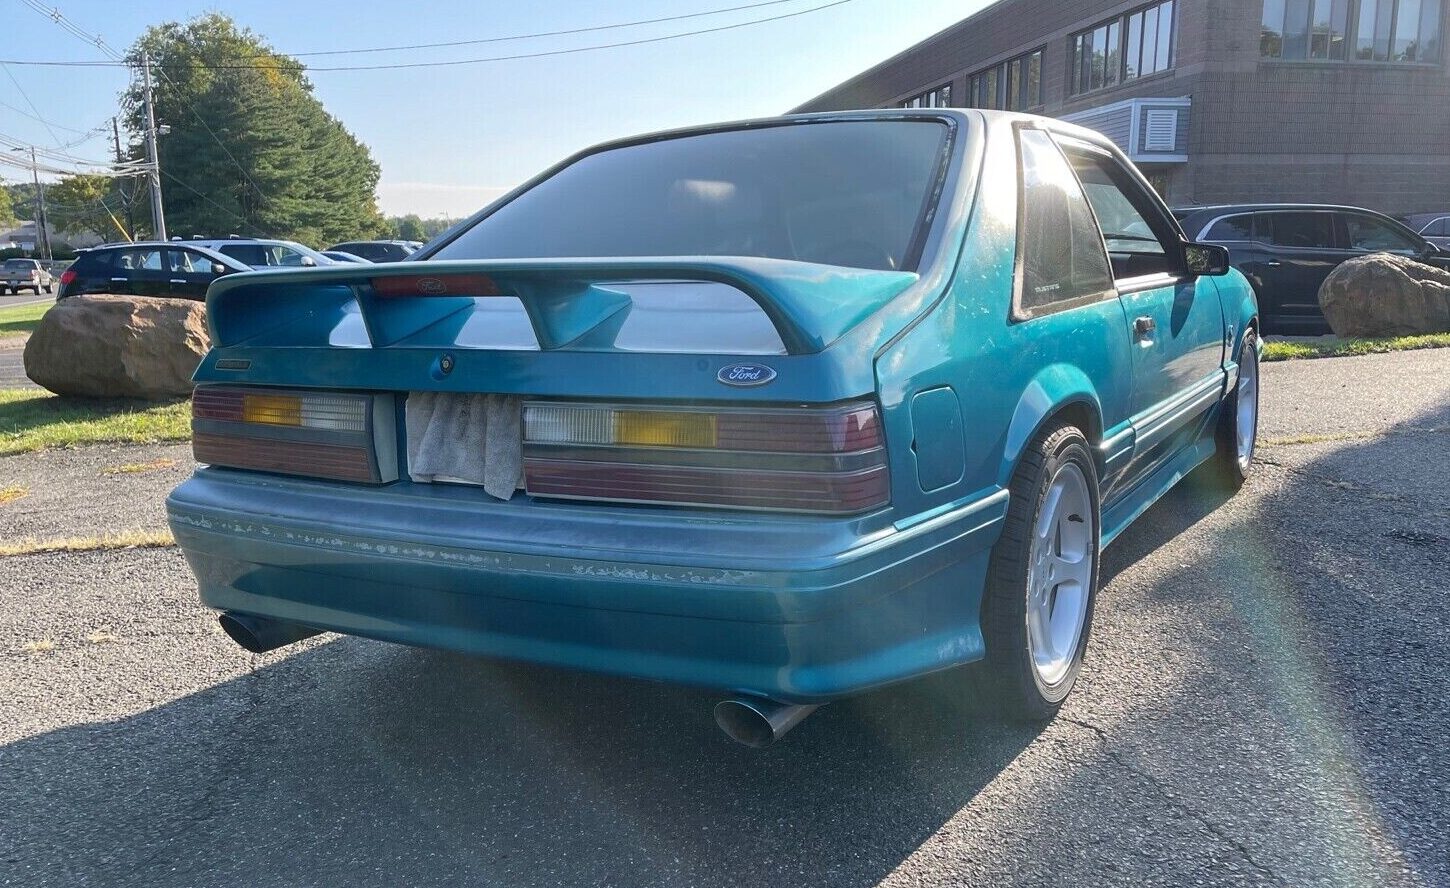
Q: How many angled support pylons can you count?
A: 2